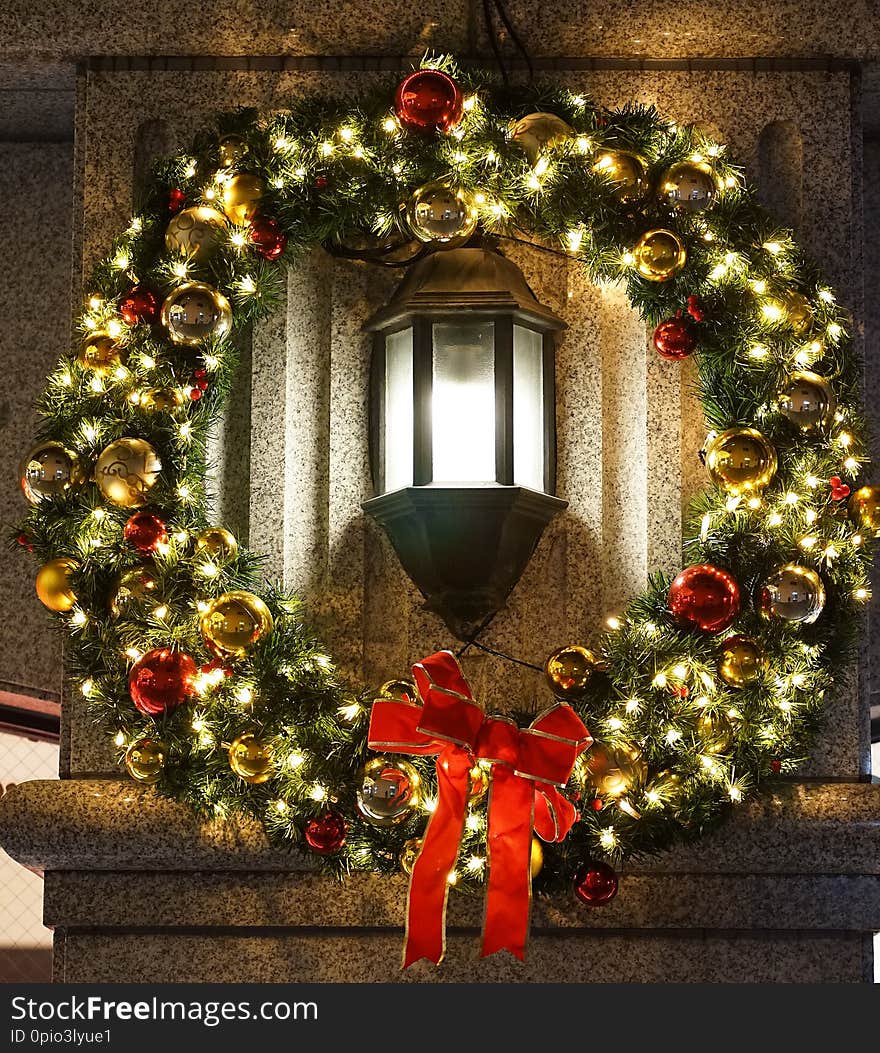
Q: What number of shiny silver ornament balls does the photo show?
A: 7